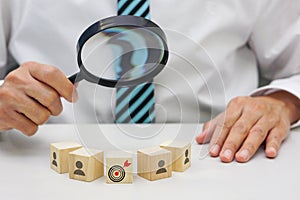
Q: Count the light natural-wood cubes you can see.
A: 5